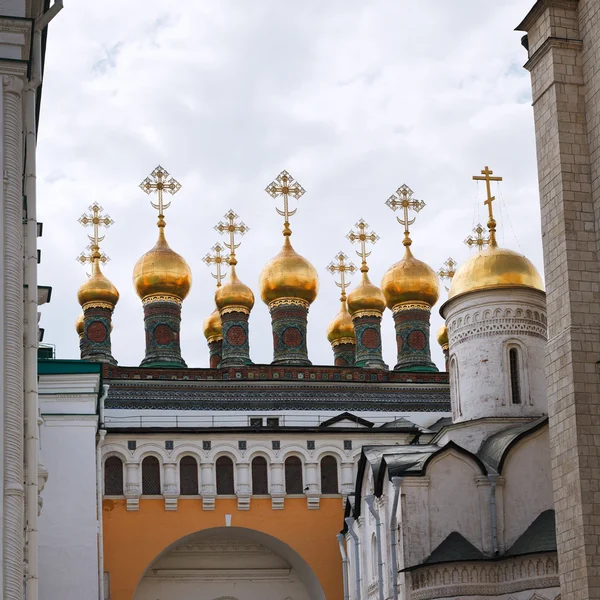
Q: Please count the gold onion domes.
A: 11